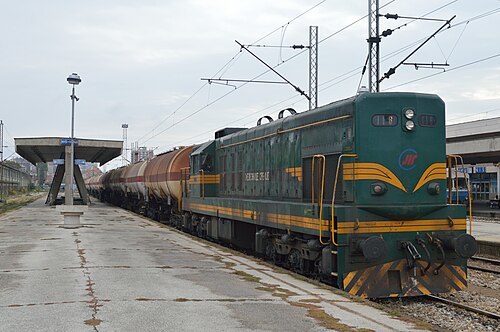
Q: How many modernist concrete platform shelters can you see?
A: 1